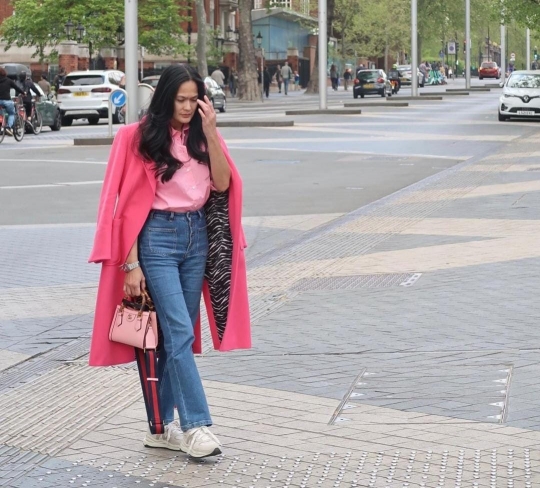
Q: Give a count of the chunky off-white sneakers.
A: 2